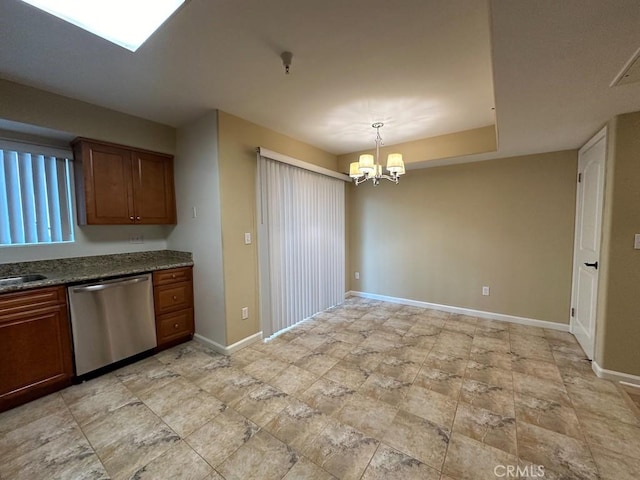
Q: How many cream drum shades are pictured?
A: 5